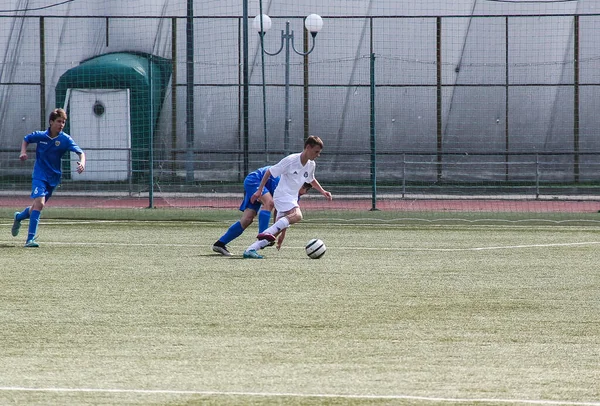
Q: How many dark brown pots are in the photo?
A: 0